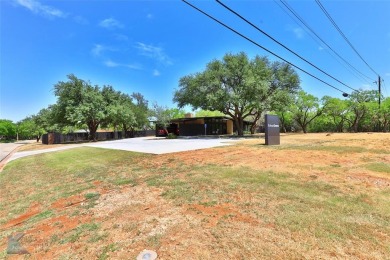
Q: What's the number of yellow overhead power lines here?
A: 0